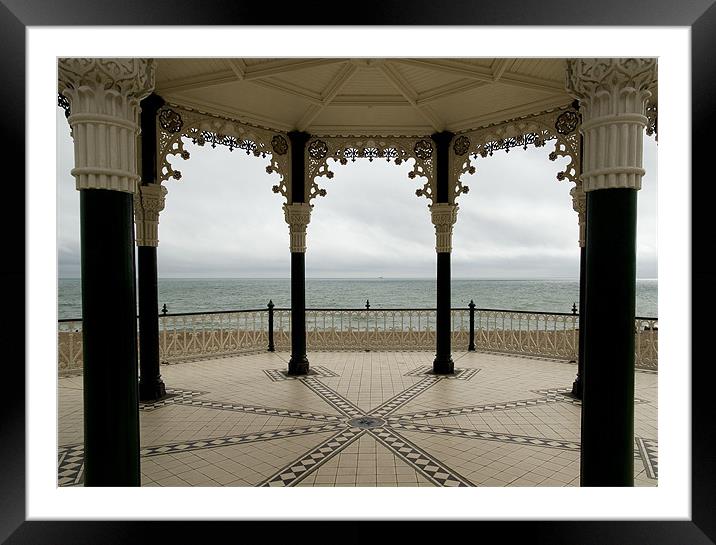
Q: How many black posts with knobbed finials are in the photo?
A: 2